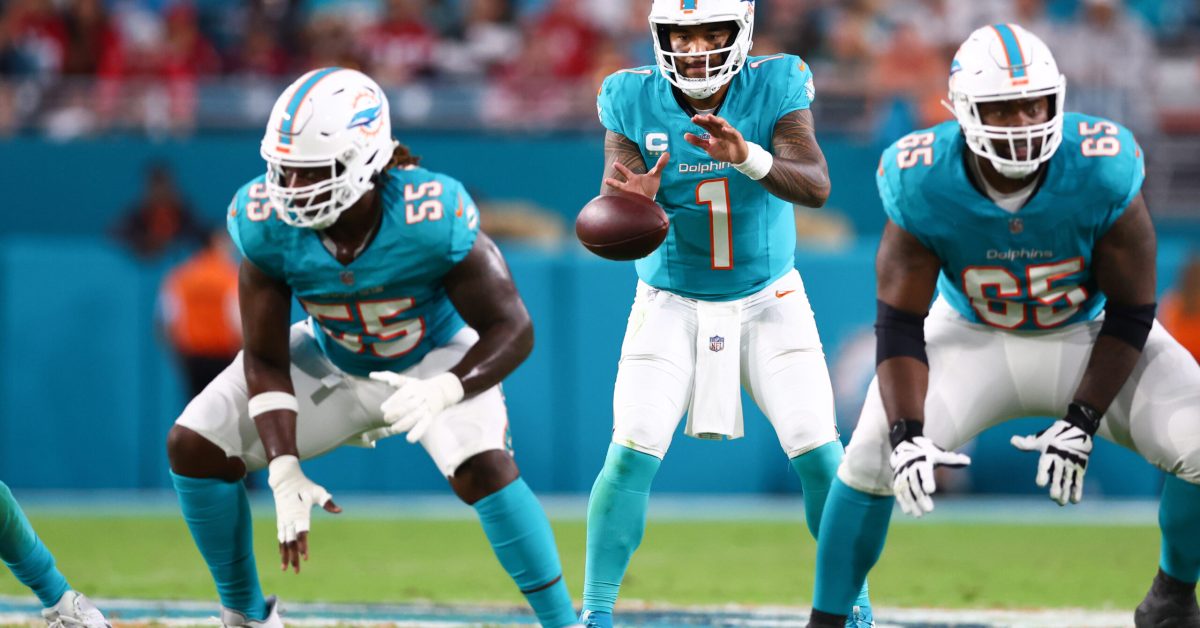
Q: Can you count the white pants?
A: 3